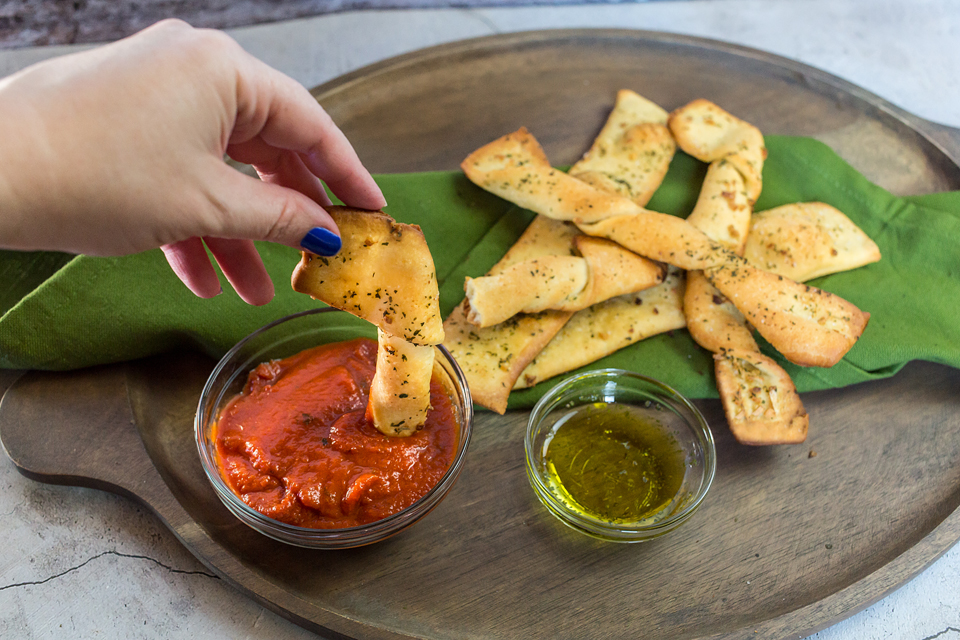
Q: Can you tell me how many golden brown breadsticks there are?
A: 6